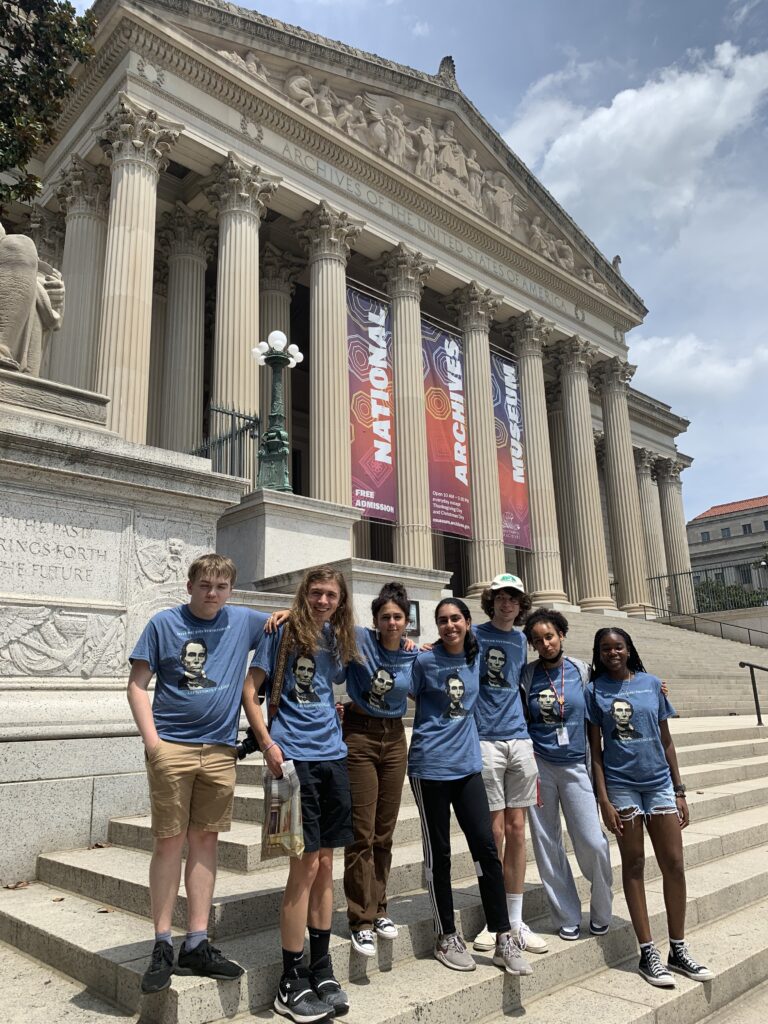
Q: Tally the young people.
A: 7